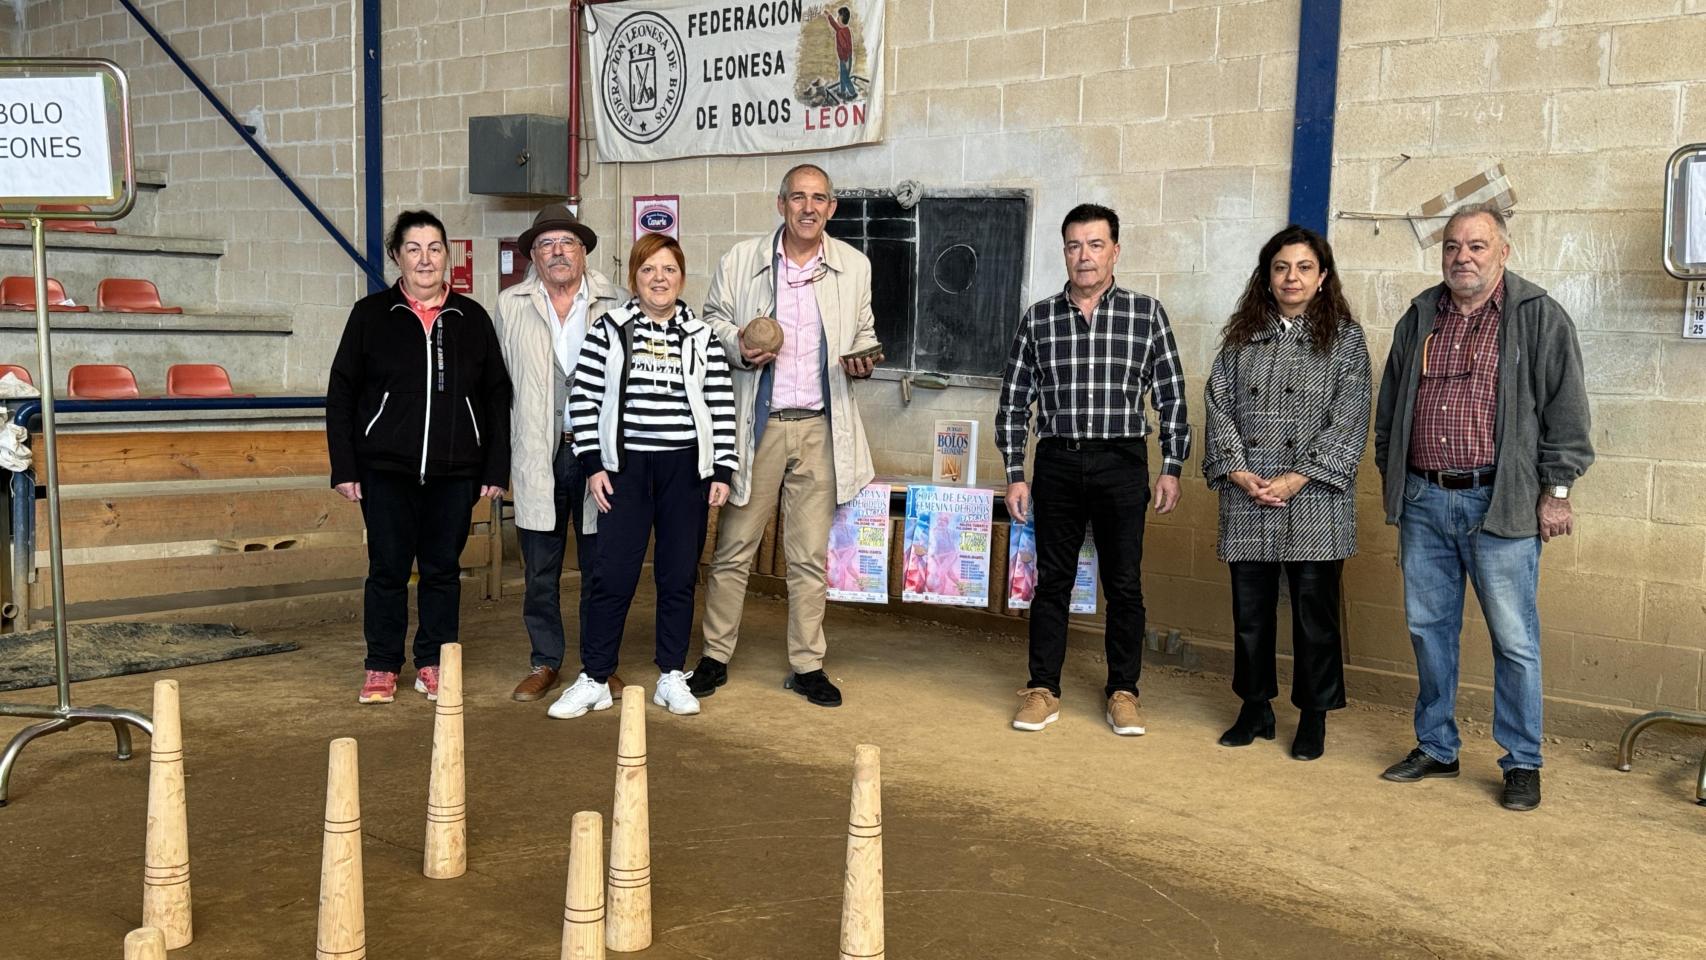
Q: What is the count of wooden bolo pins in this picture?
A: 7